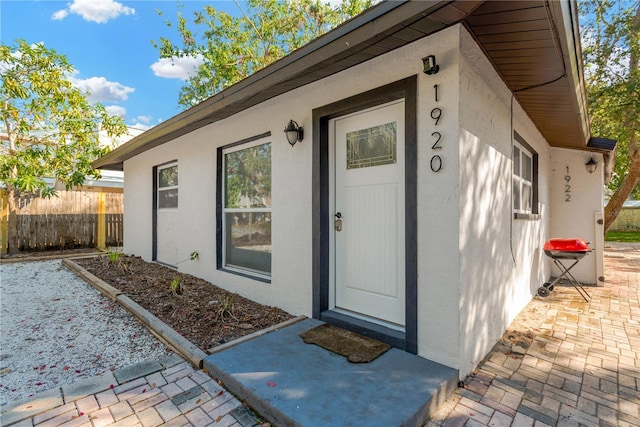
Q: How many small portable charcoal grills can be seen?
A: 1